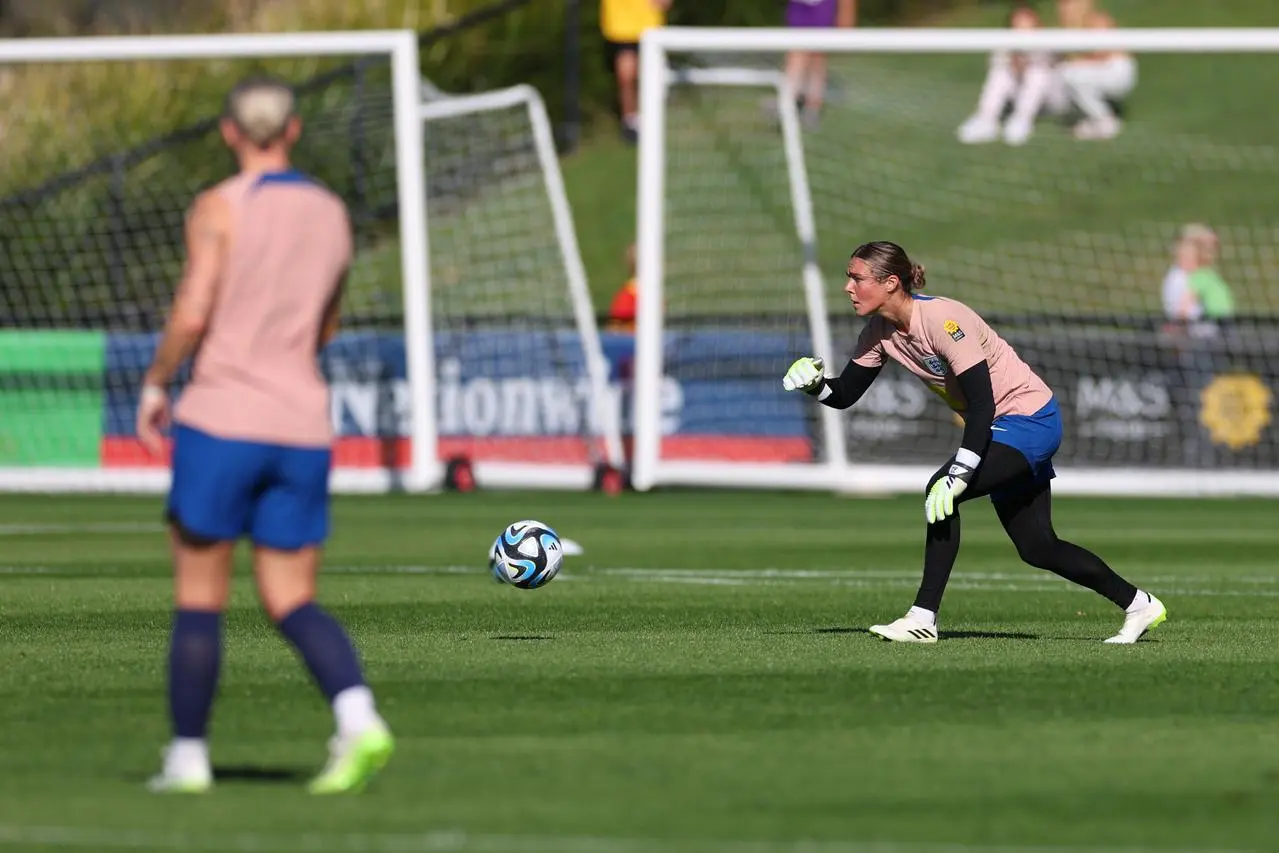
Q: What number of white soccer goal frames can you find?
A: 2